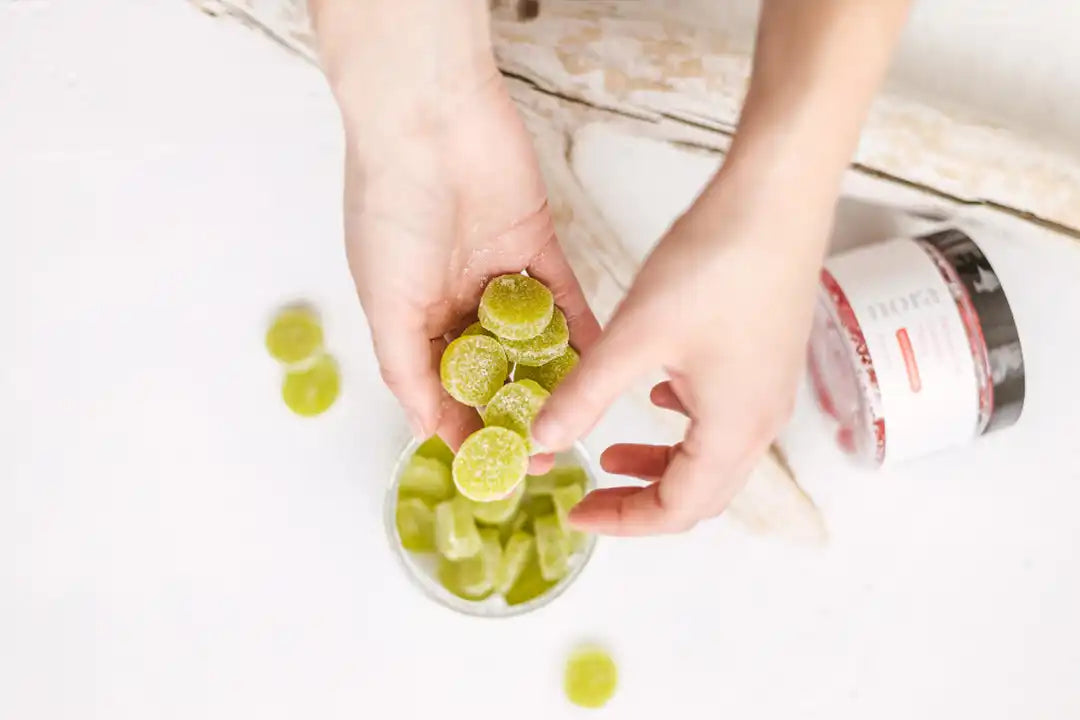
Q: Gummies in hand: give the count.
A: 7